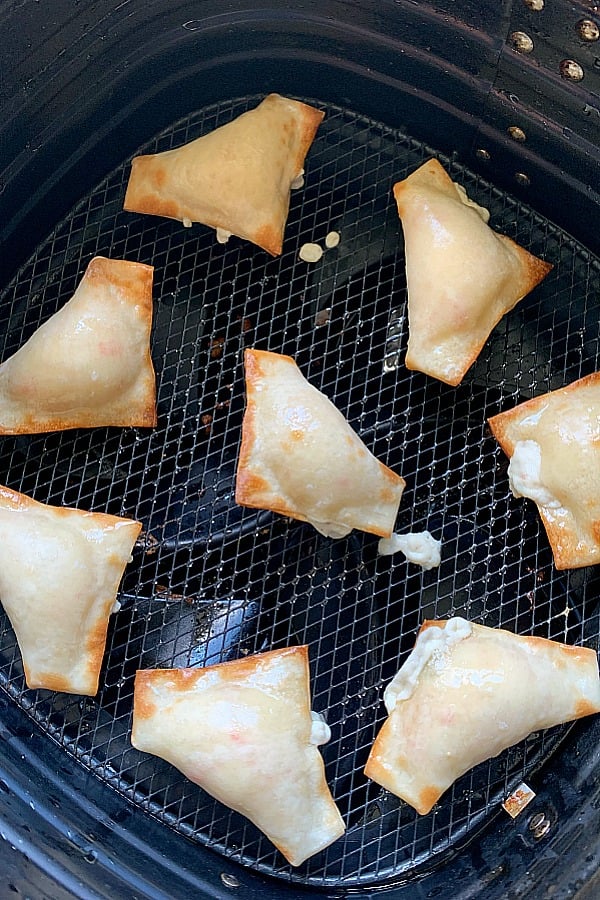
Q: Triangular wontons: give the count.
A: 8